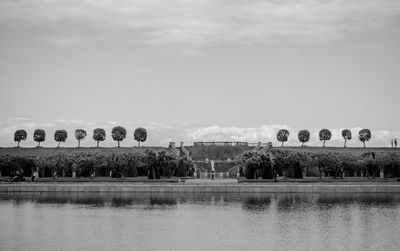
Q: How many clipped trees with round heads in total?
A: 12